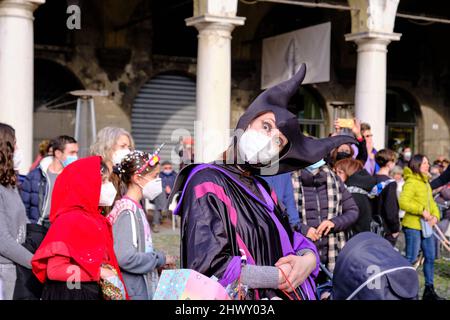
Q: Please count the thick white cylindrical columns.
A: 3